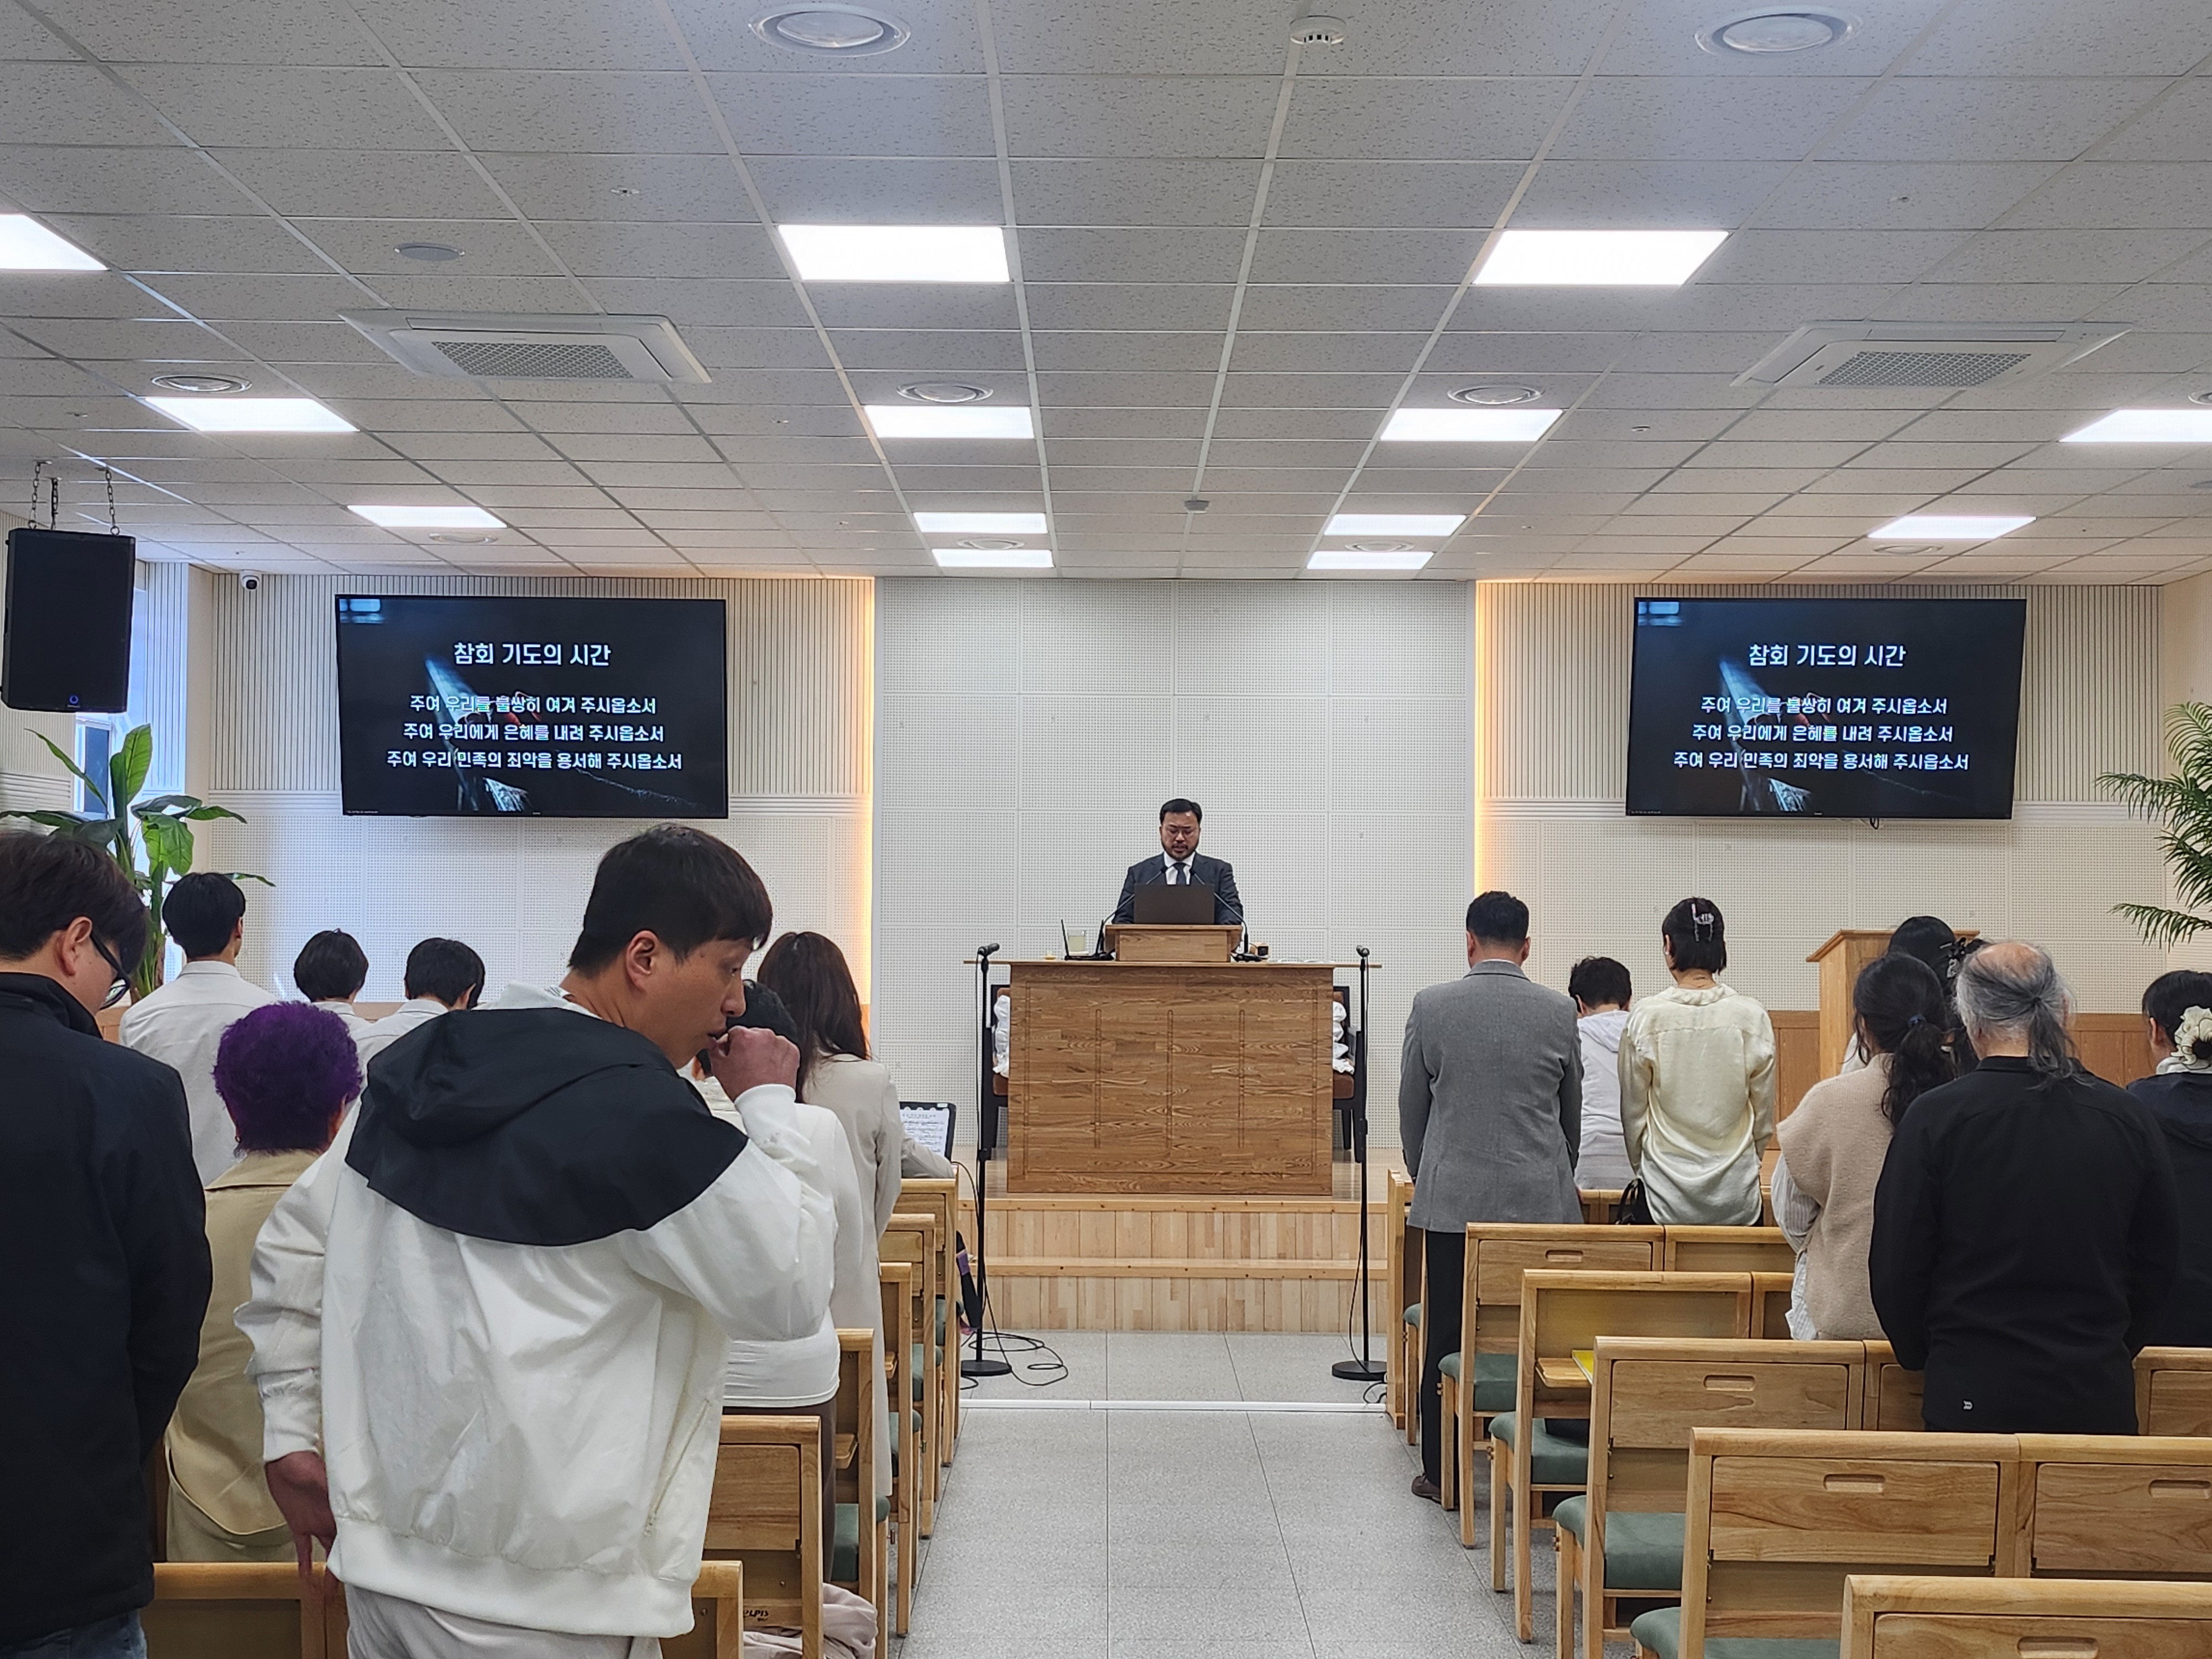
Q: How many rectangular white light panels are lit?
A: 13